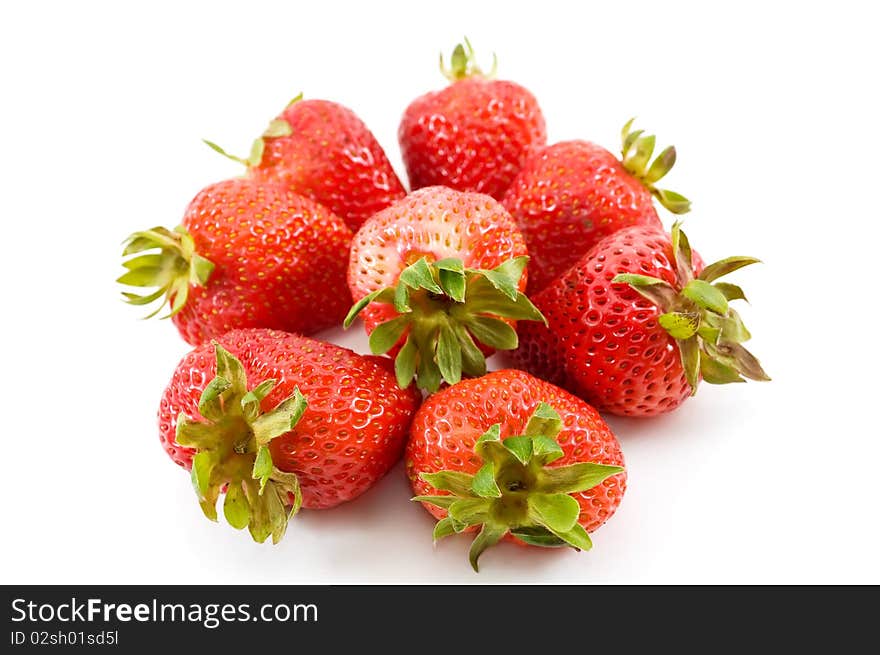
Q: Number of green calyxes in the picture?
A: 8